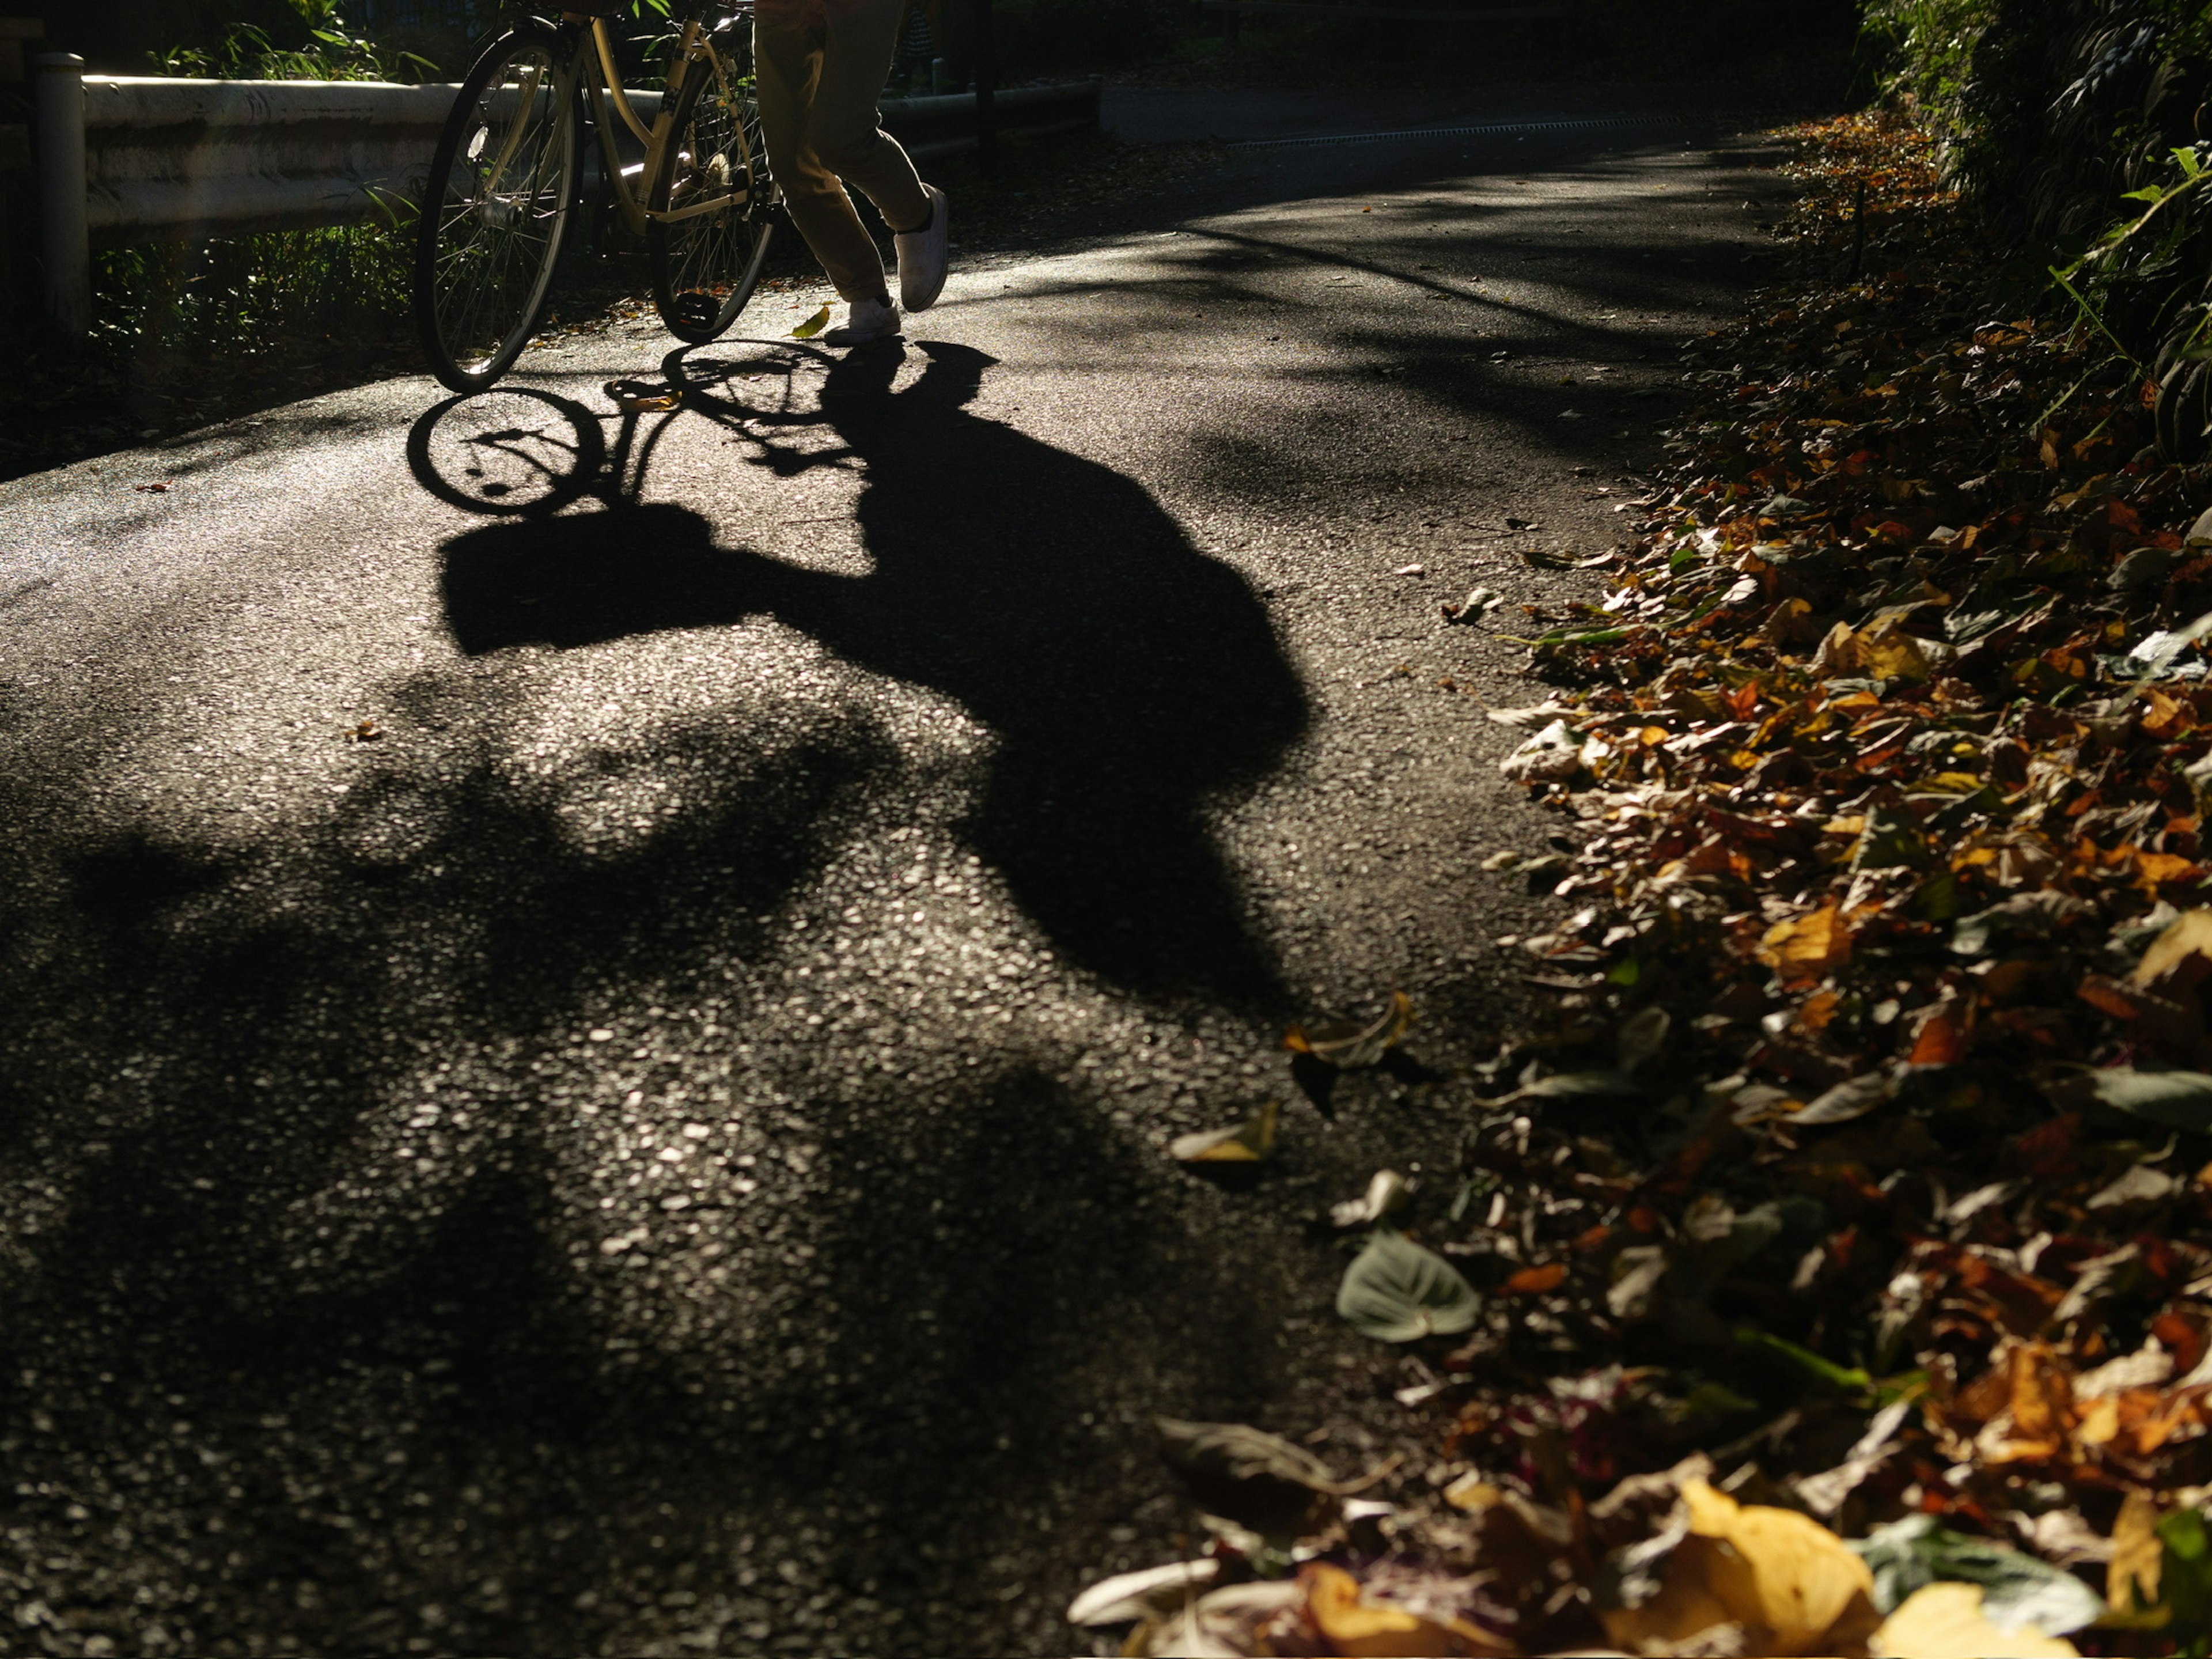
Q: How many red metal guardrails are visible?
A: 0